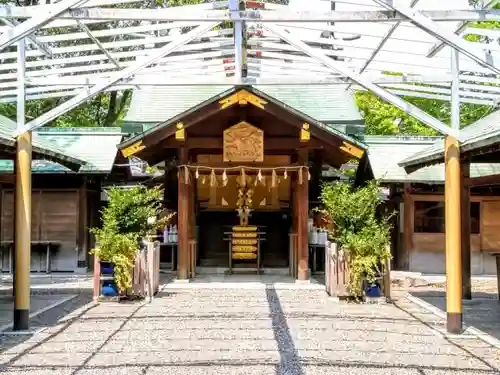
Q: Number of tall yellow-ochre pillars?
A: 2